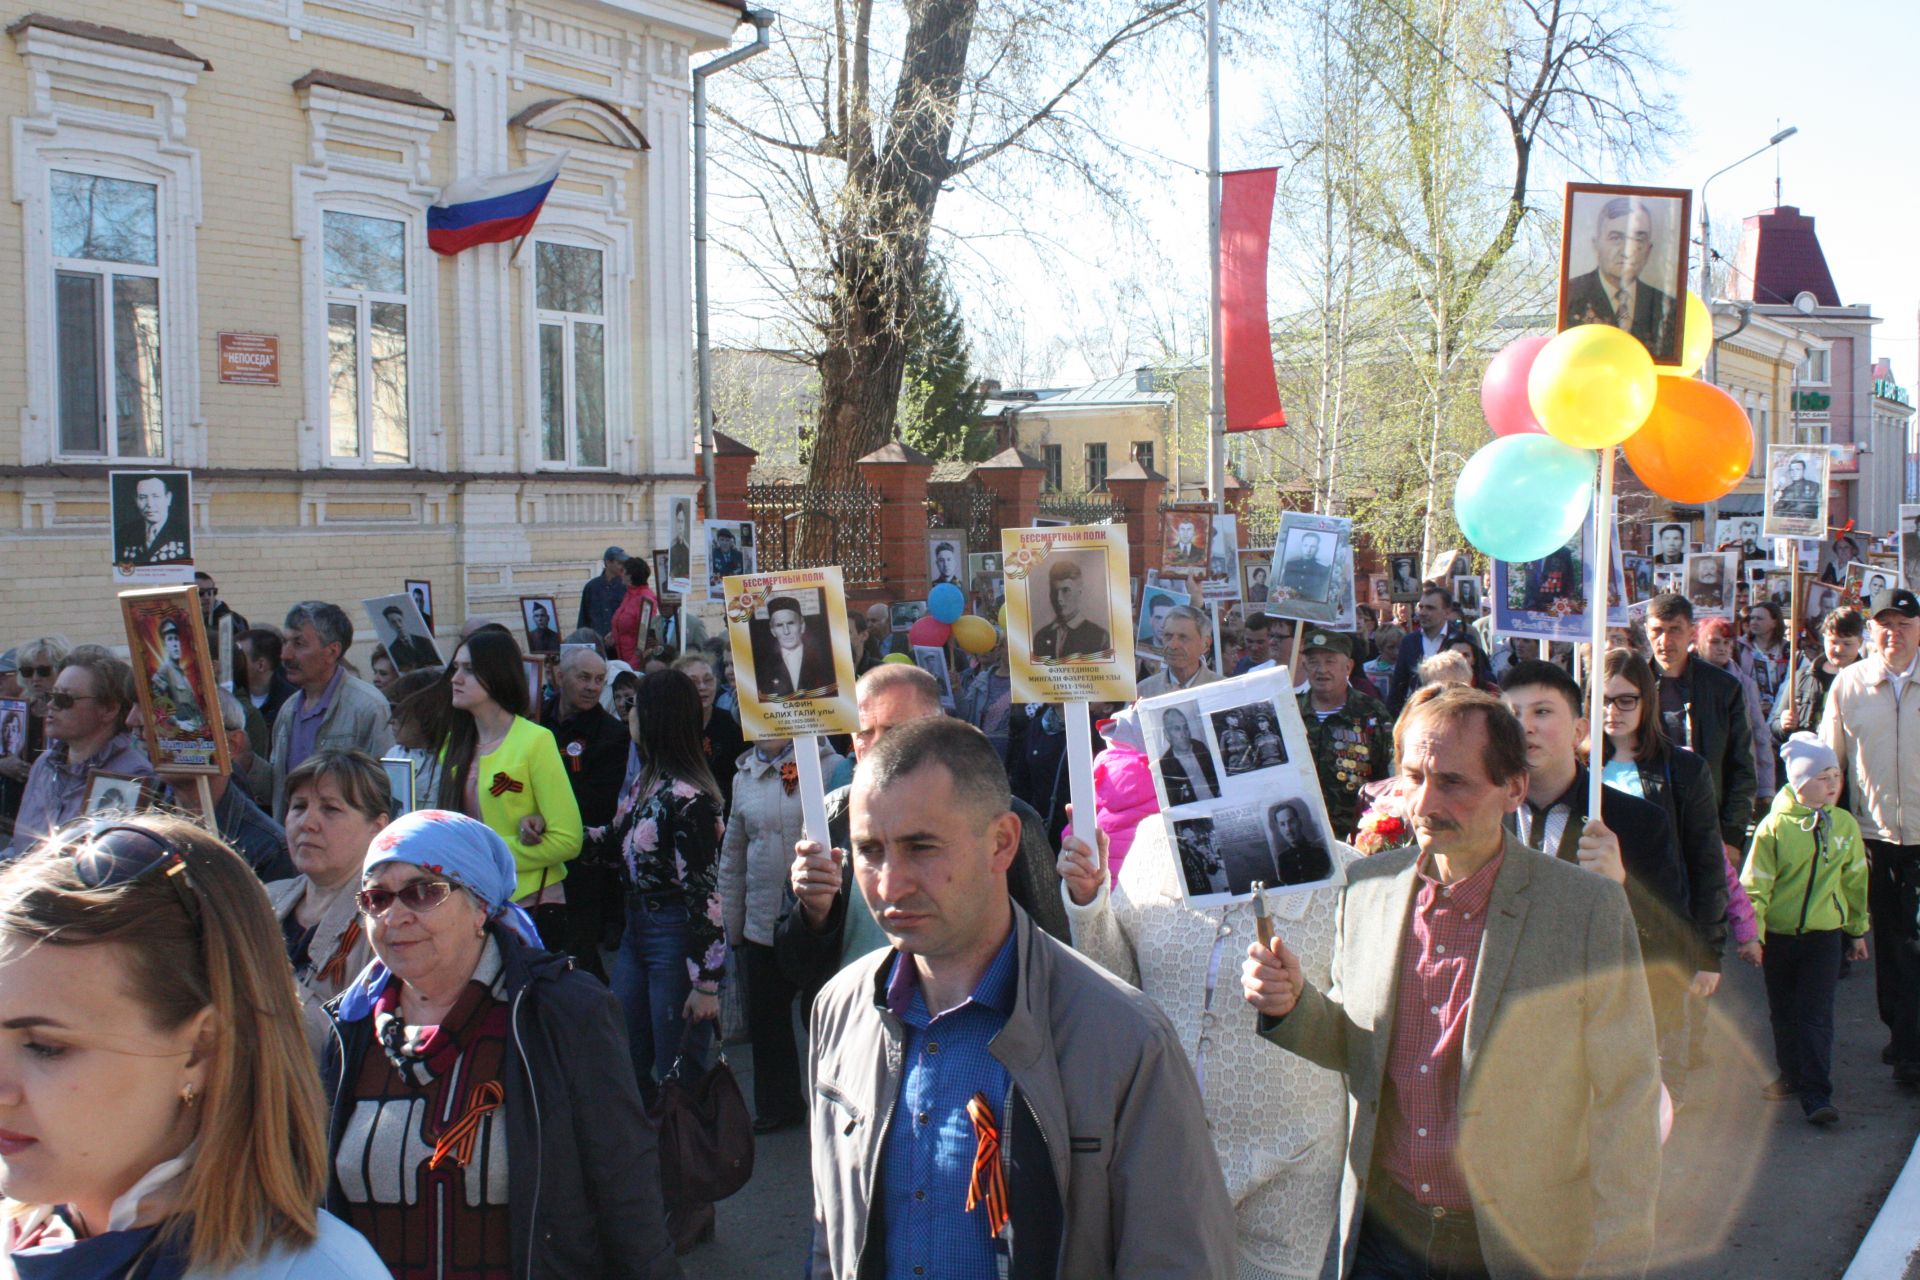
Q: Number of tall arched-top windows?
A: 3